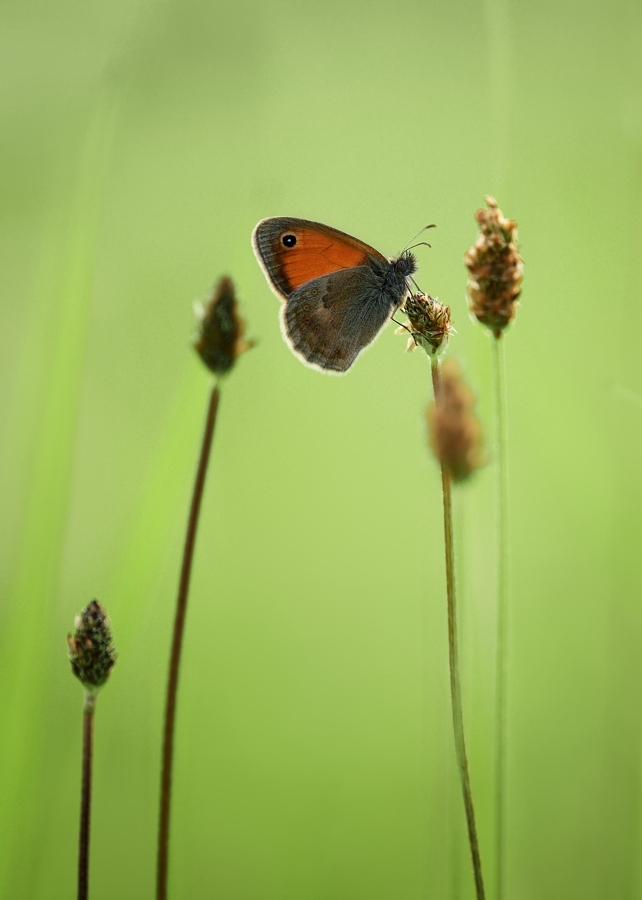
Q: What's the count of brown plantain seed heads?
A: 5